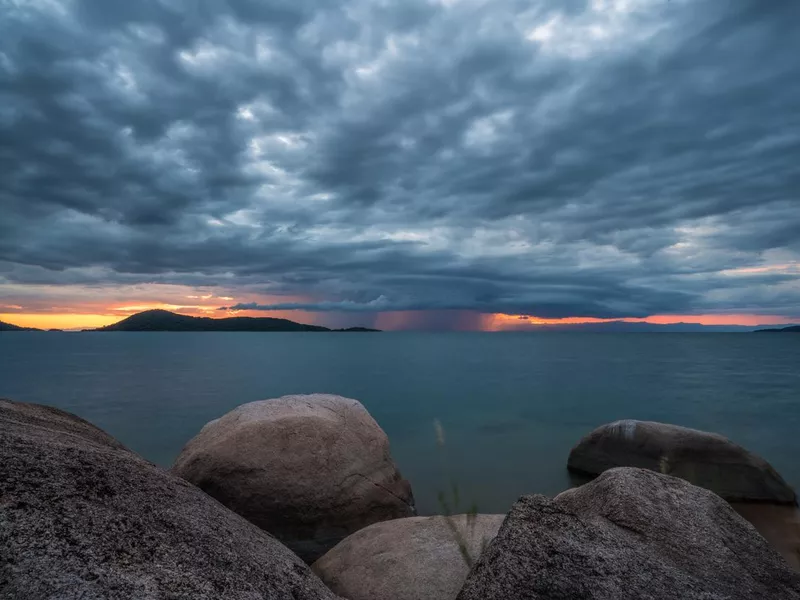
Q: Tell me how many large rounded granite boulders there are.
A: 5